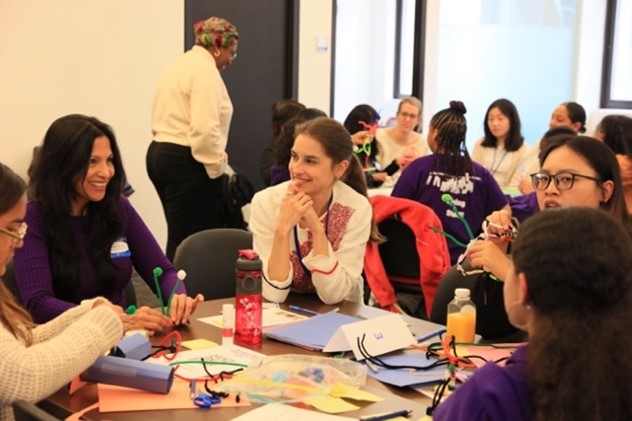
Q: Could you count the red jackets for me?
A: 1